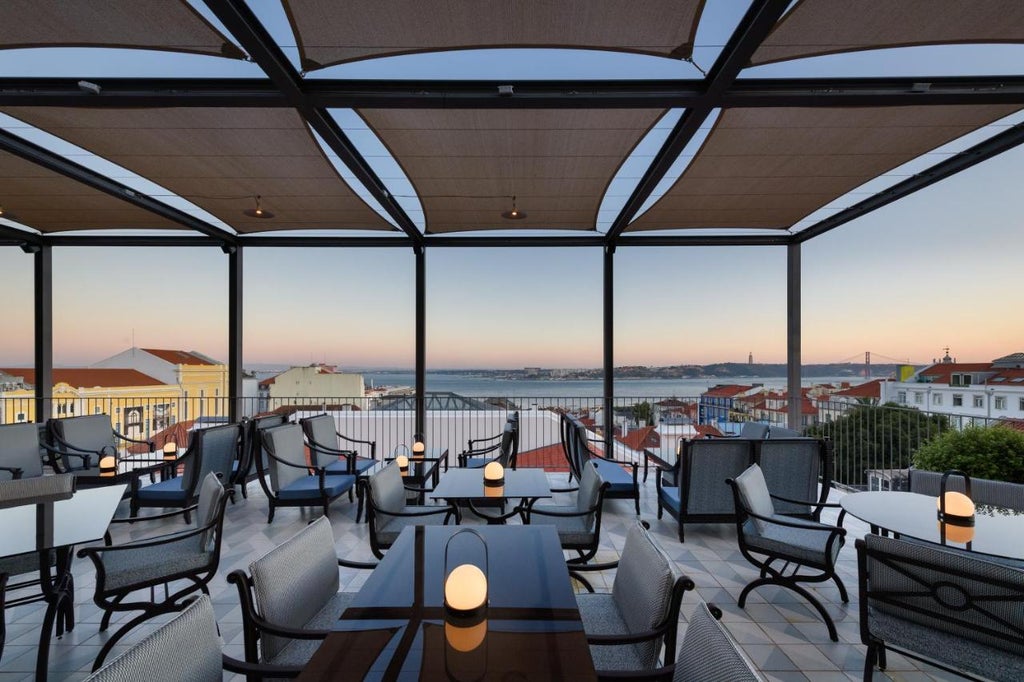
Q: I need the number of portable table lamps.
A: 7